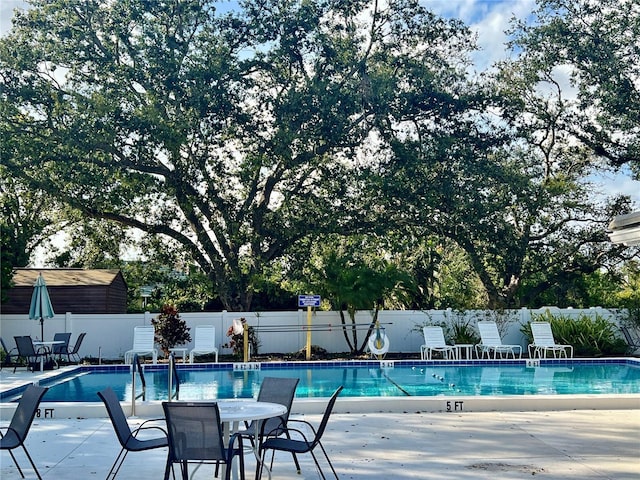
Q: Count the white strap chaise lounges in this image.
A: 5